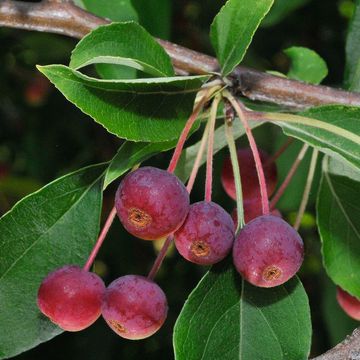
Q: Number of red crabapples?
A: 8